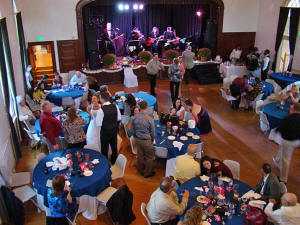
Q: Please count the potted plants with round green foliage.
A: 4